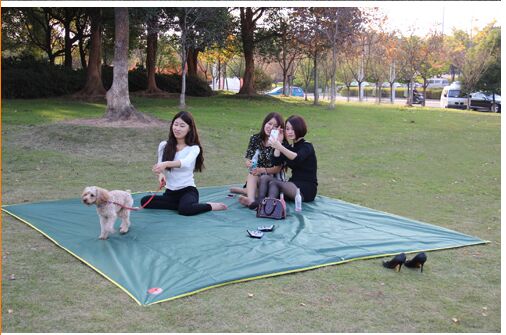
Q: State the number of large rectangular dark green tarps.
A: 1